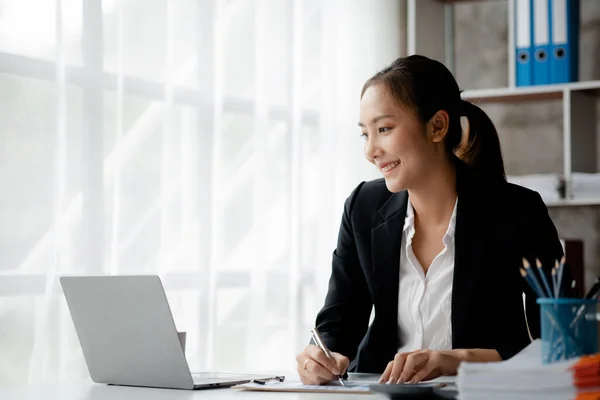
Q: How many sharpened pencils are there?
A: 6